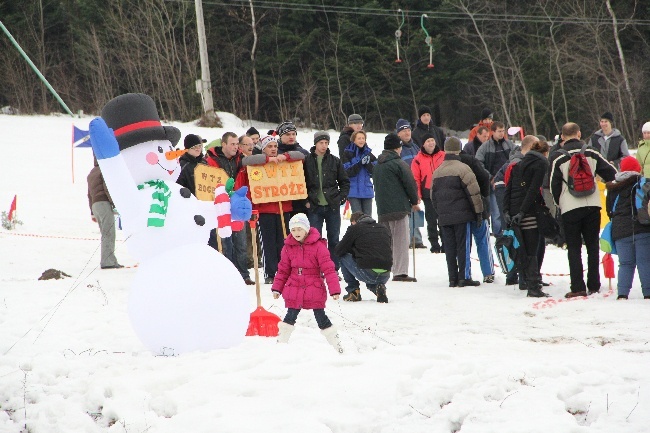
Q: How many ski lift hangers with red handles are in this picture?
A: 2